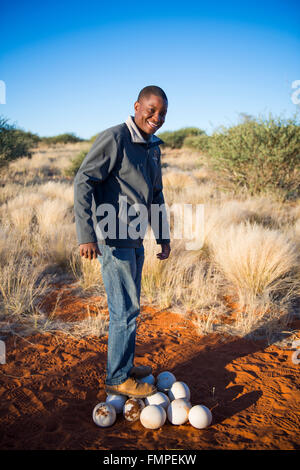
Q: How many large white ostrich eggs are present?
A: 10